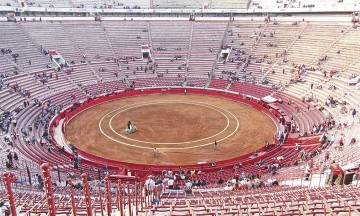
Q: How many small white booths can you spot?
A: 3